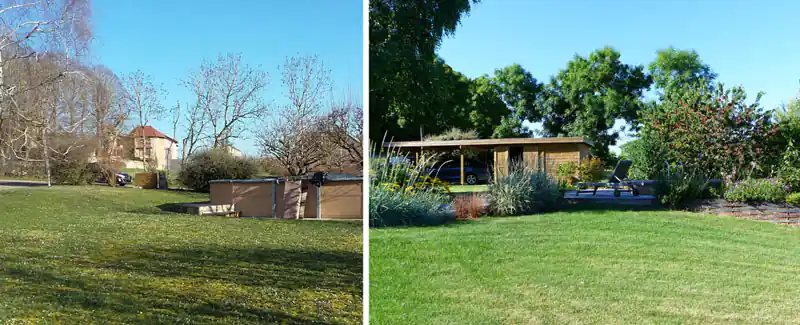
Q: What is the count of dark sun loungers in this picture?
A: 1